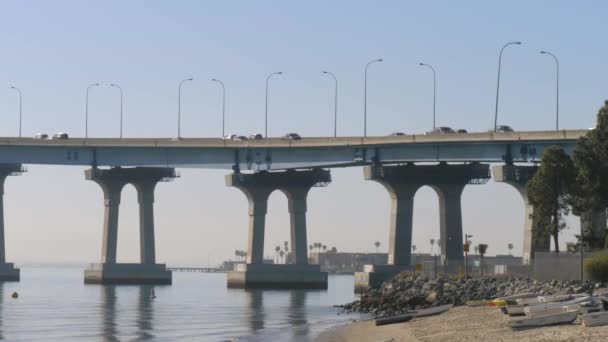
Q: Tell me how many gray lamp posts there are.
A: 11